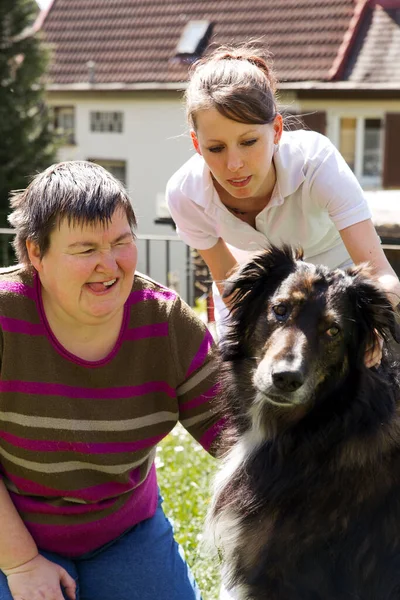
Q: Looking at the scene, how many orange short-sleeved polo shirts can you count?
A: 0